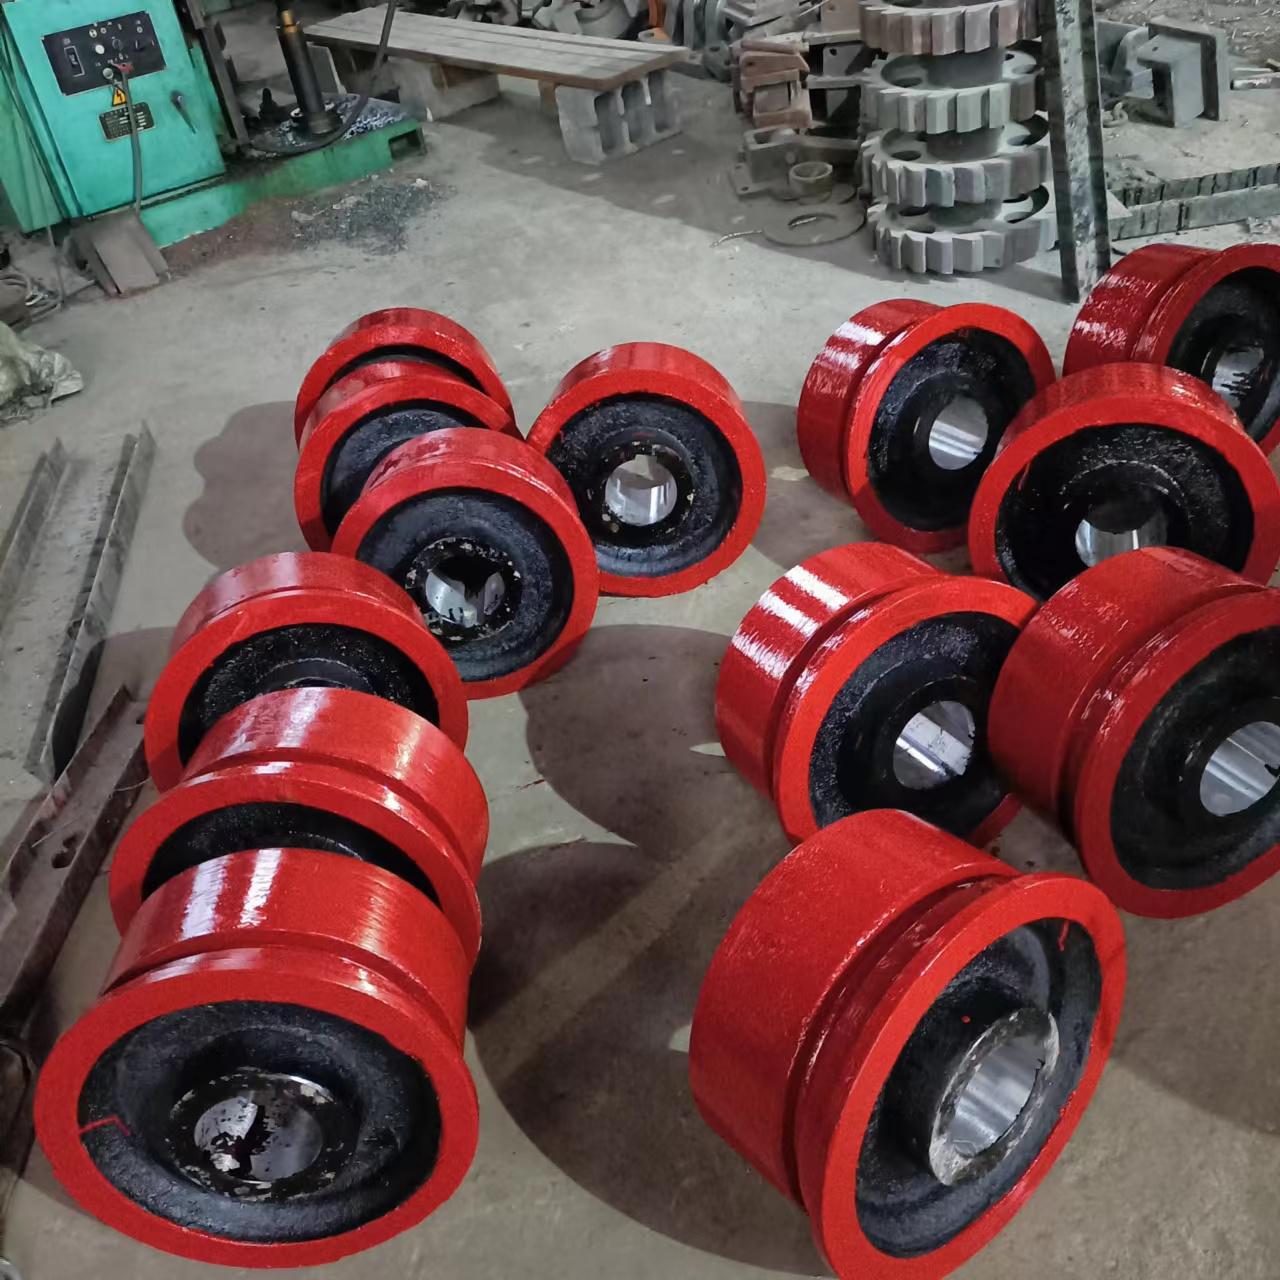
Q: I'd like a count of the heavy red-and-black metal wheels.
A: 13